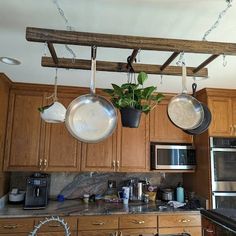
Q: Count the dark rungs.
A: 5